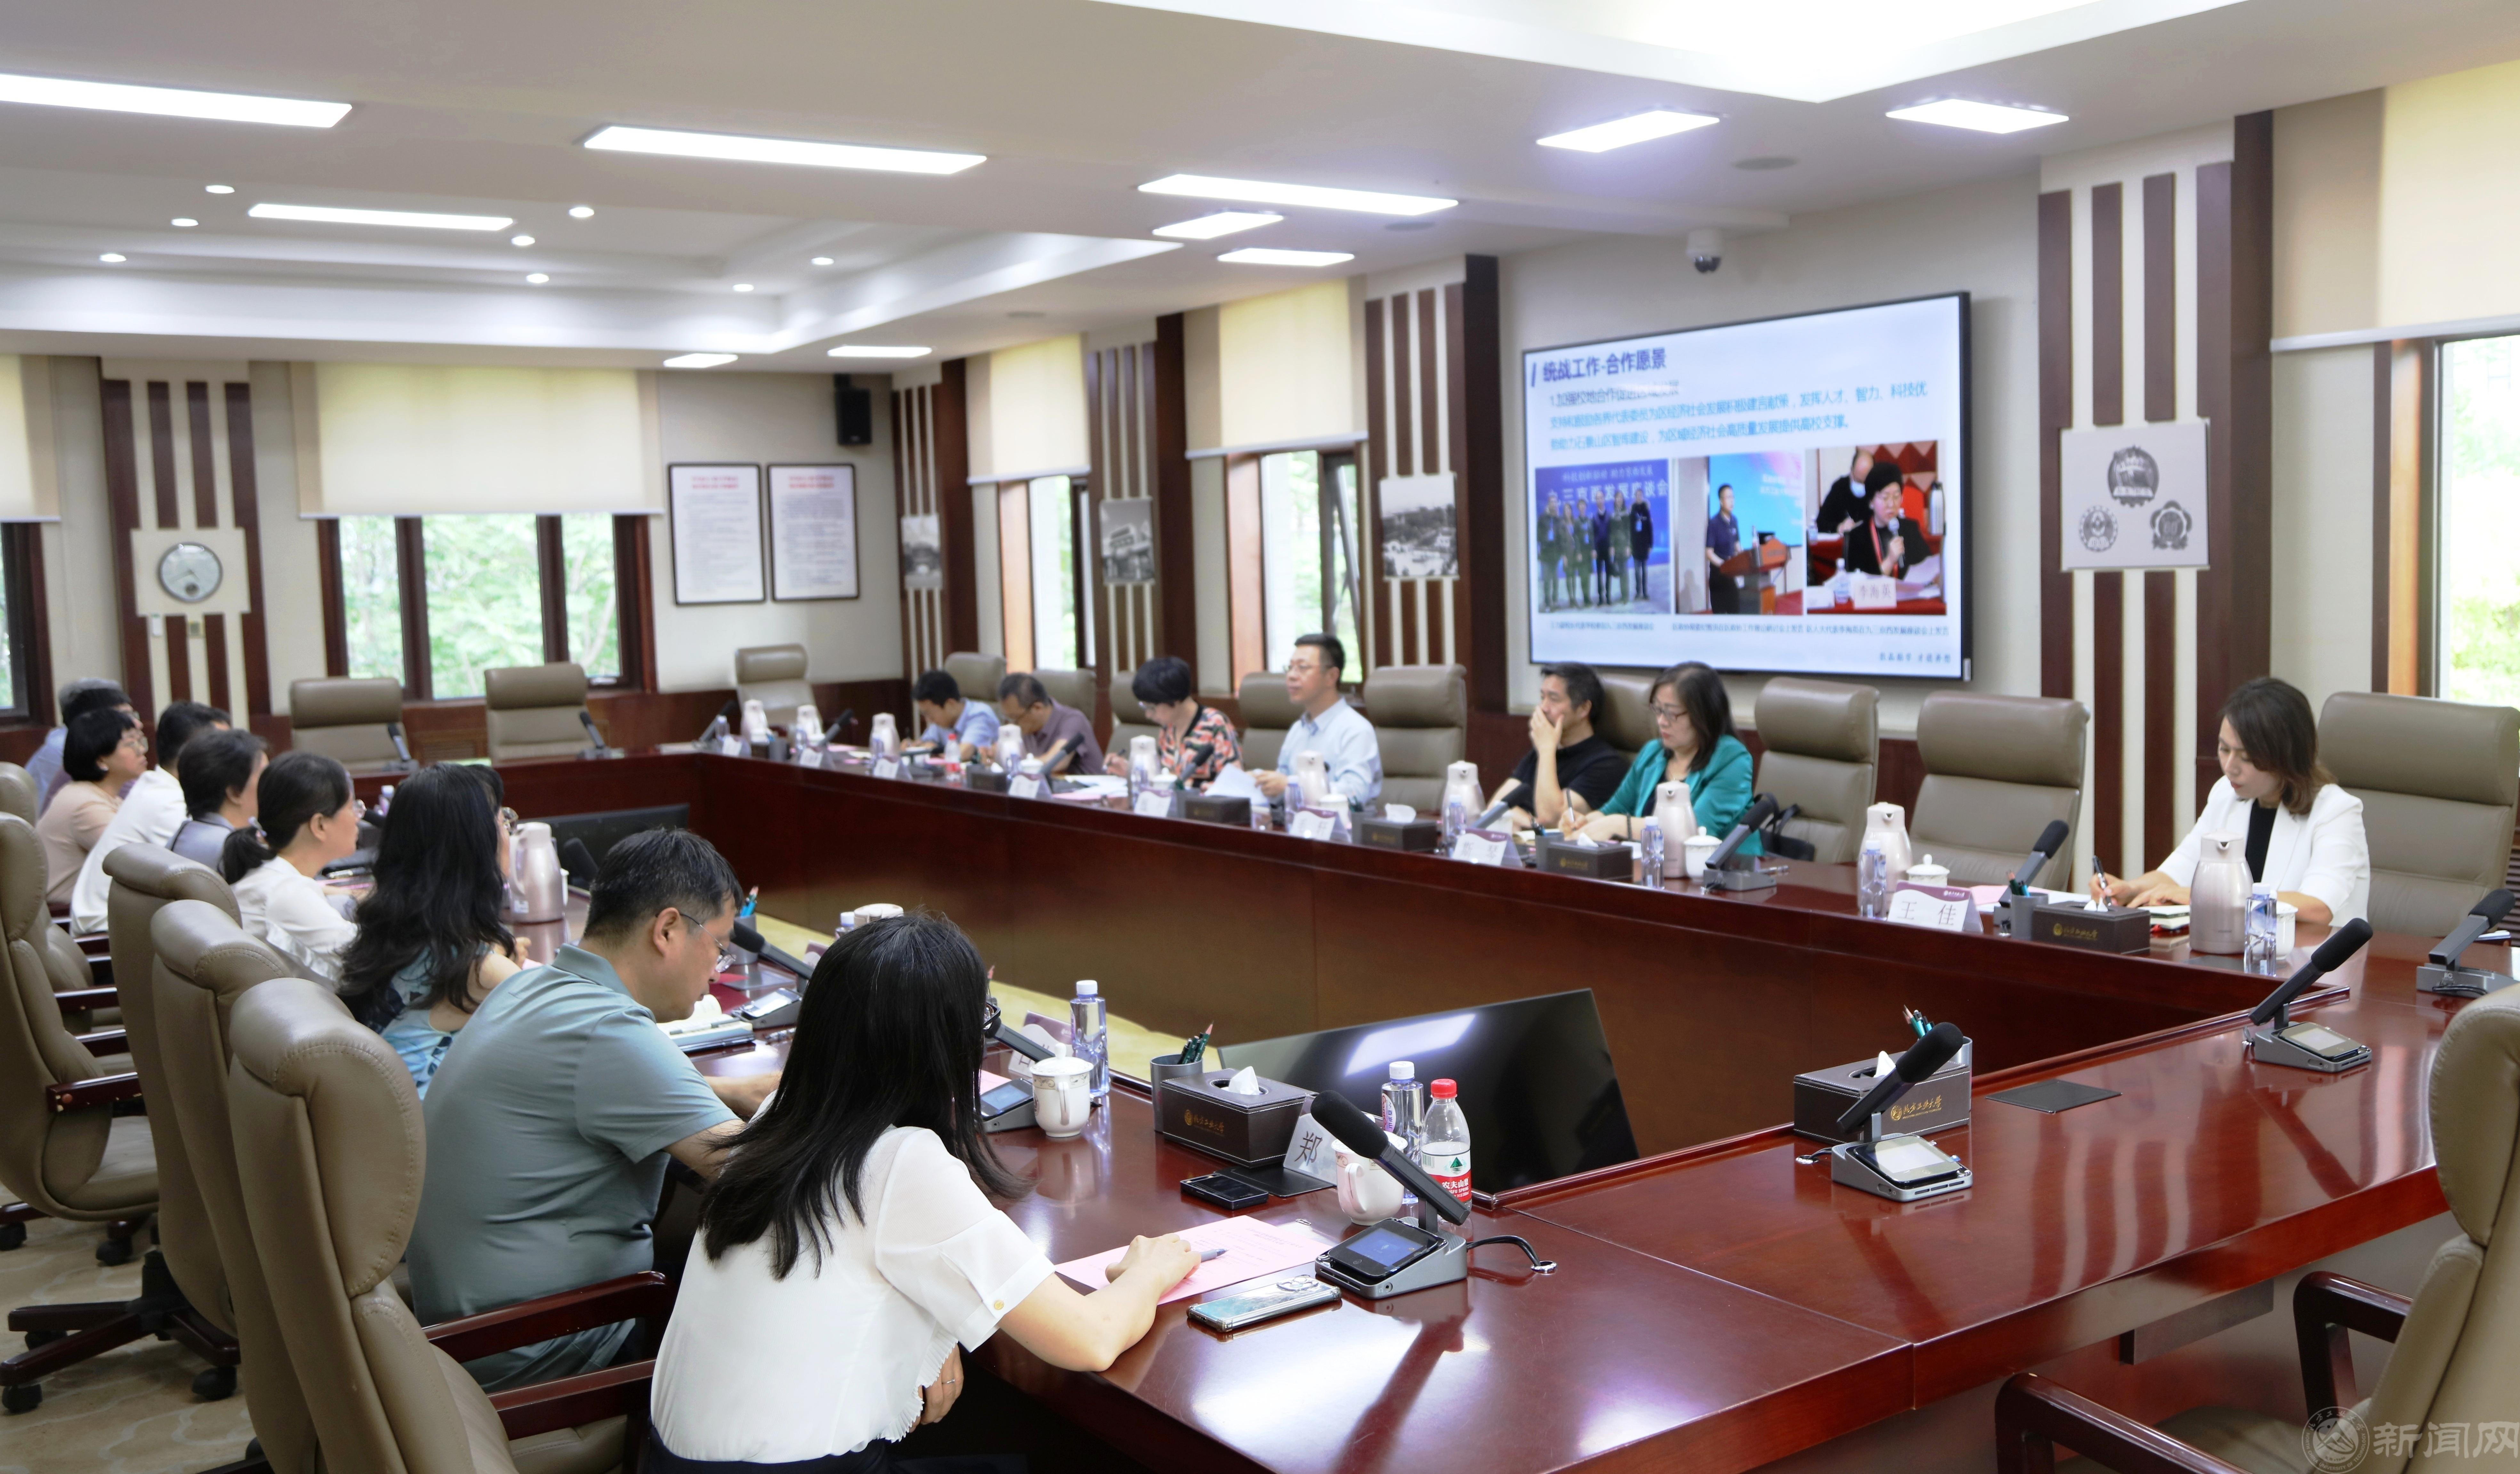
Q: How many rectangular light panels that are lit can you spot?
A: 10